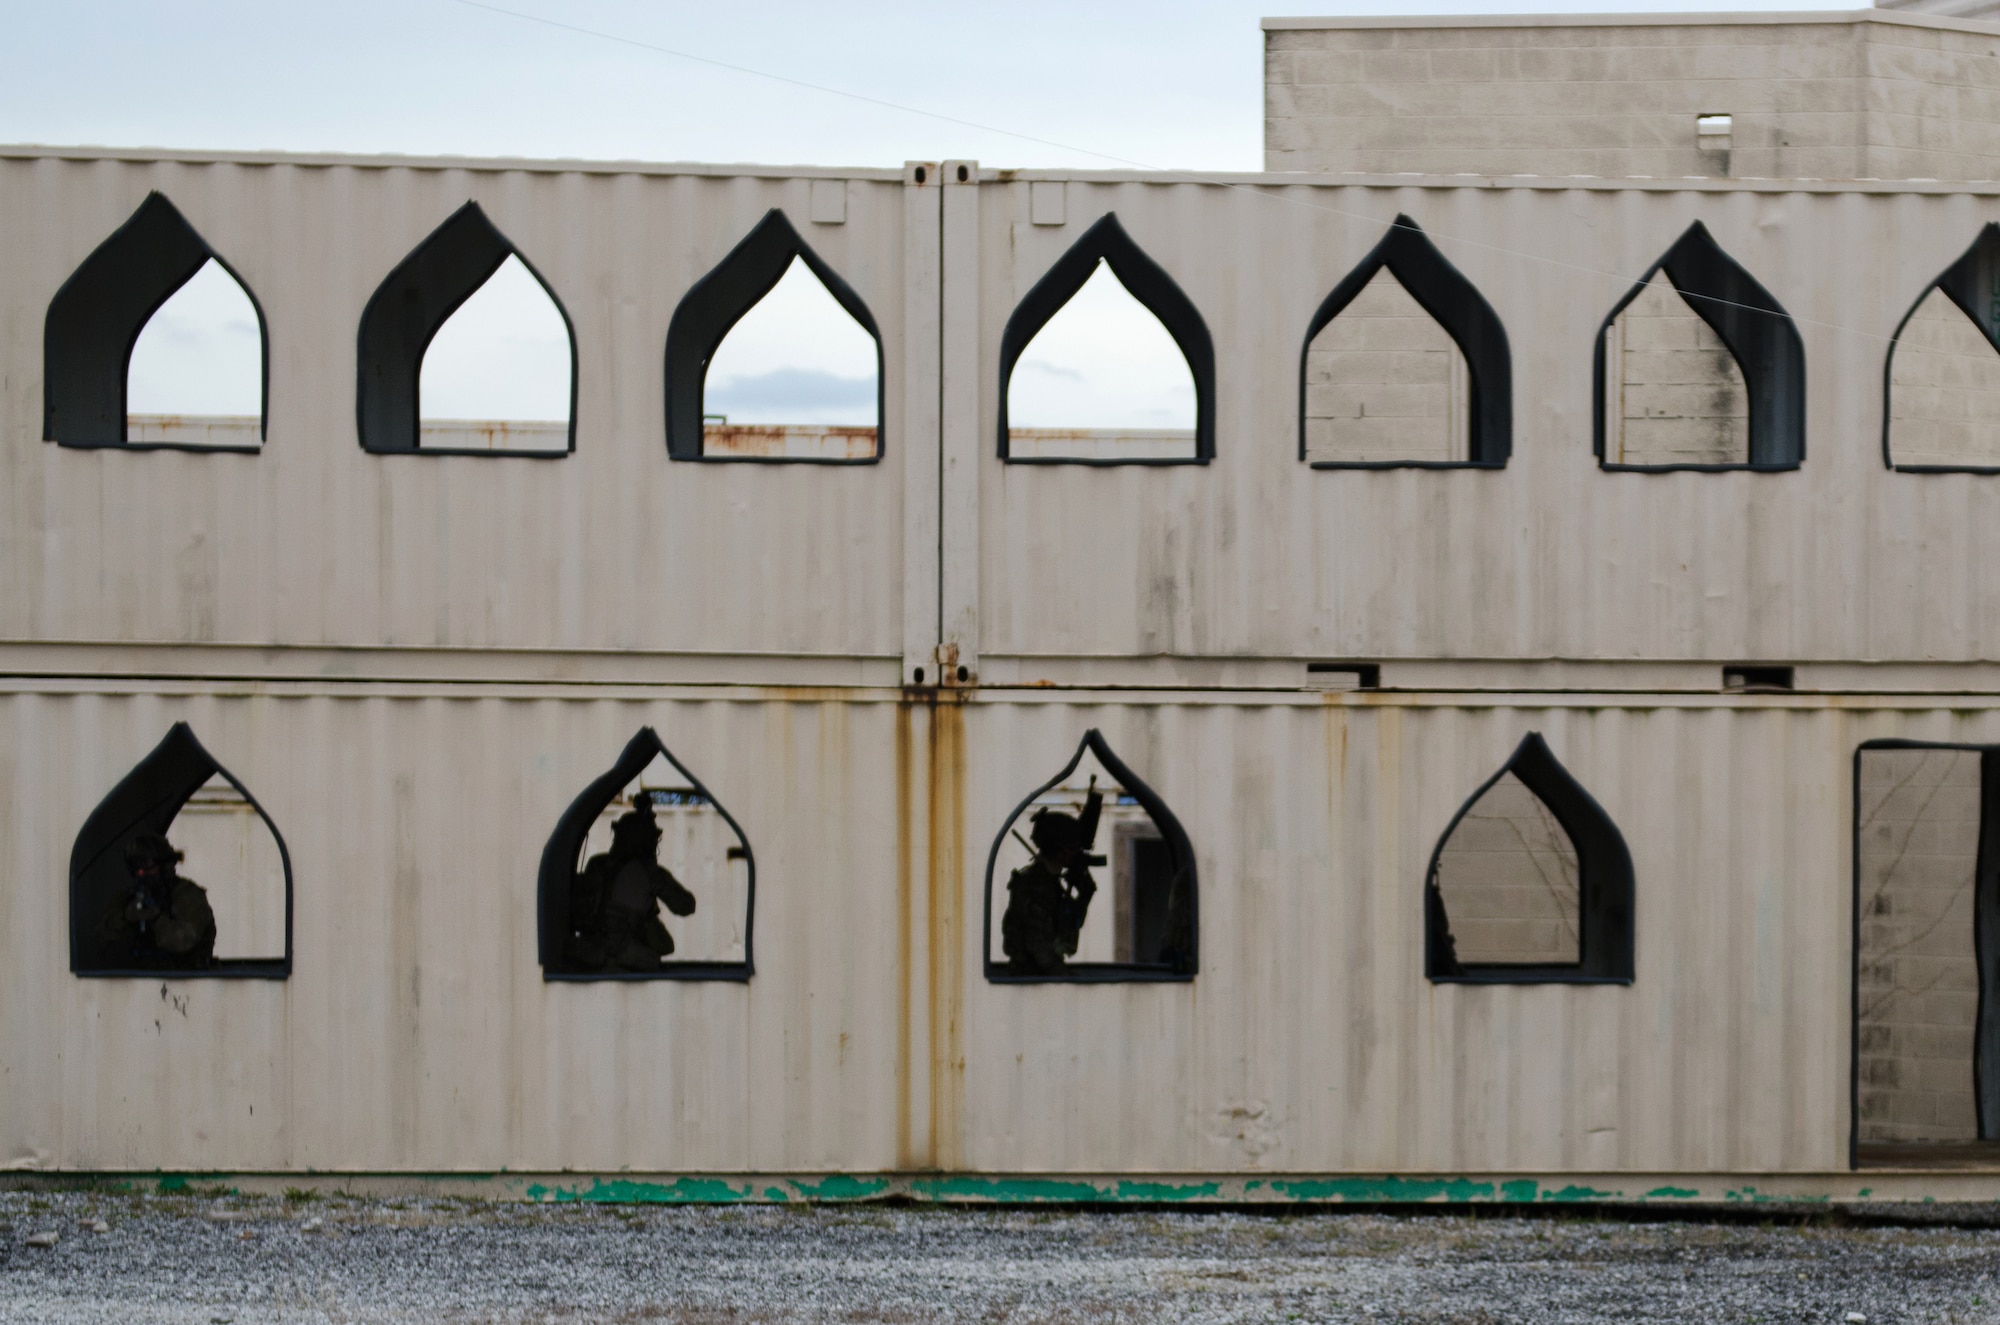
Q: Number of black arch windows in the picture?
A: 11